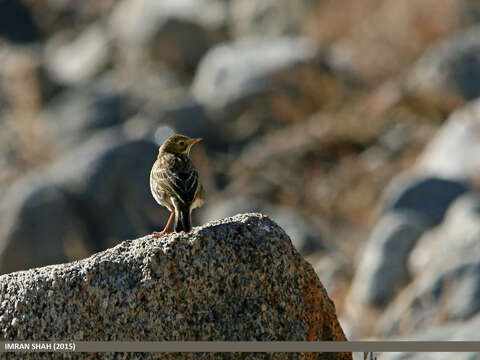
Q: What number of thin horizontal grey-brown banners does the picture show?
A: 1